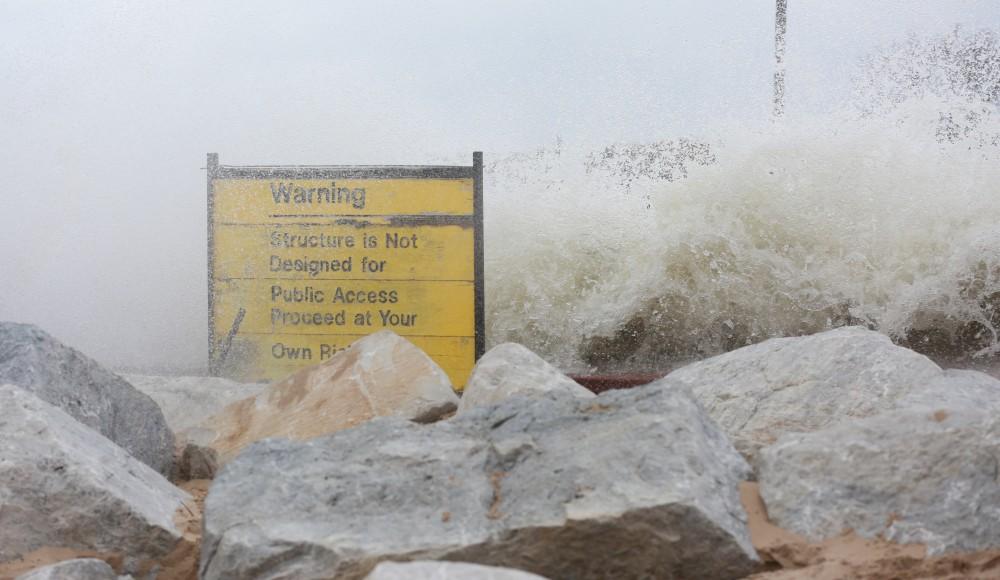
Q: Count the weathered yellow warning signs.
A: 1